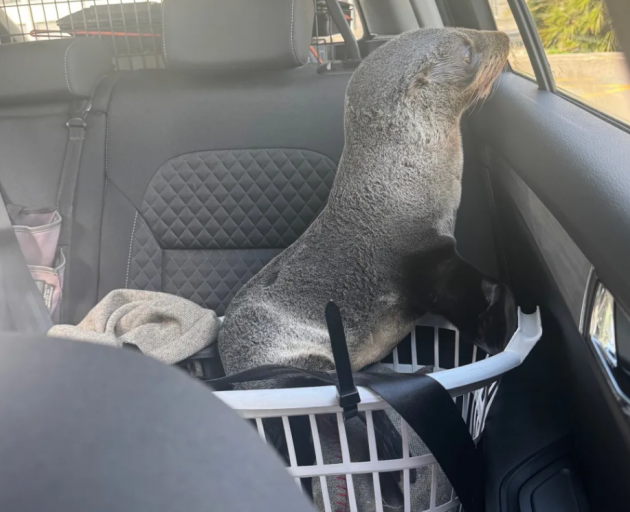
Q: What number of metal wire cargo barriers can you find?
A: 1